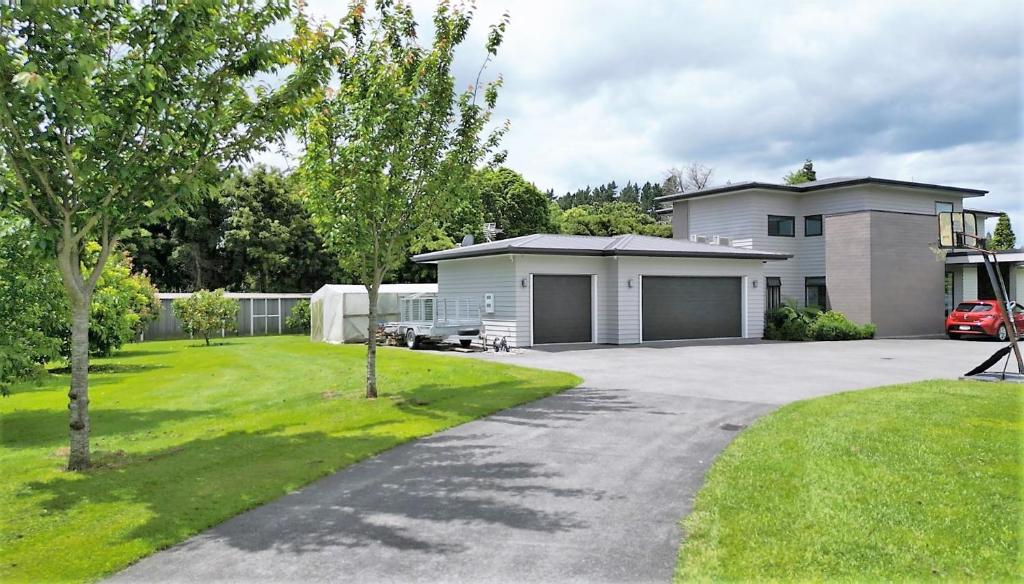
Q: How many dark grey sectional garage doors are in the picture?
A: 2